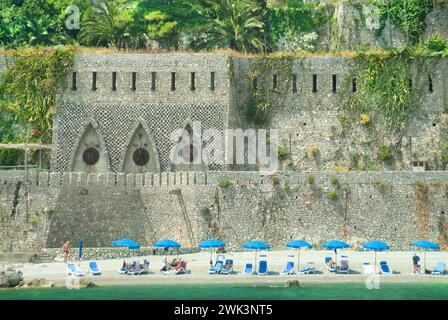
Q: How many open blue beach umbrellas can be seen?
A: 8